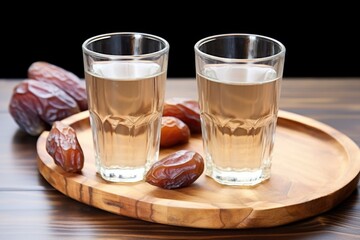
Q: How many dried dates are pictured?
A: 6